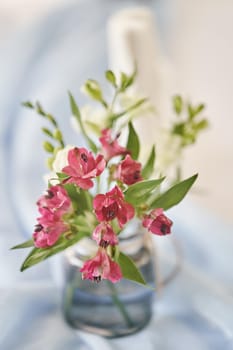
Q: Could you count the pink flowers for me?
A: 9